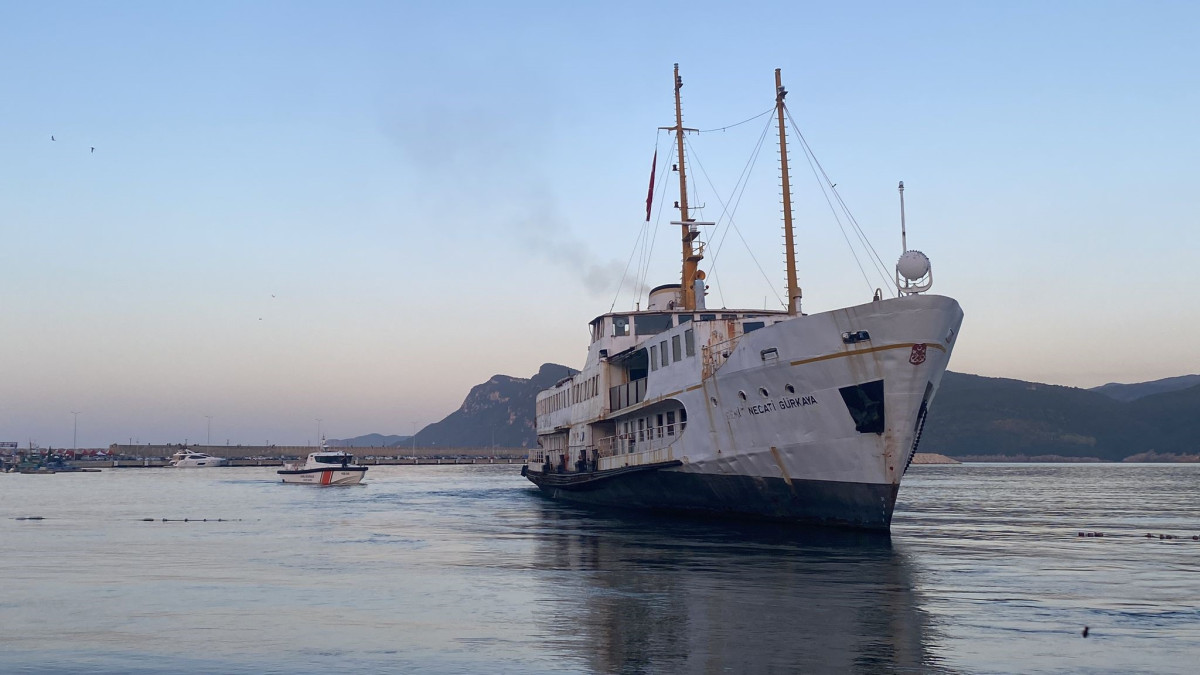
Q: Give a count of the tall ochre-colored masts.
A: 2